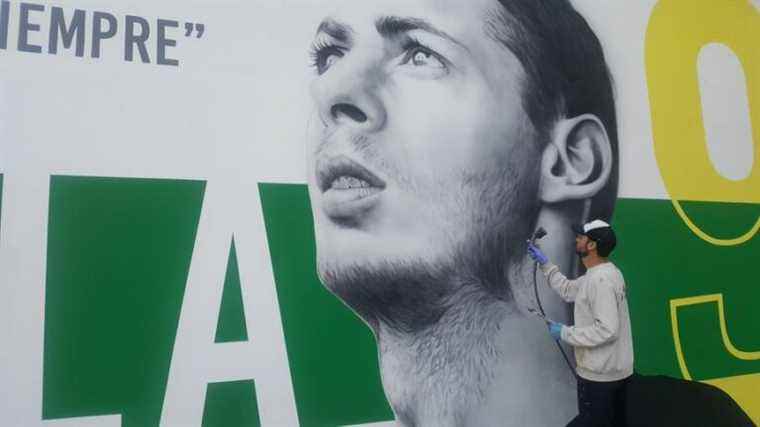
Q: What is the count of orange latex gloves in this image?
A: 0